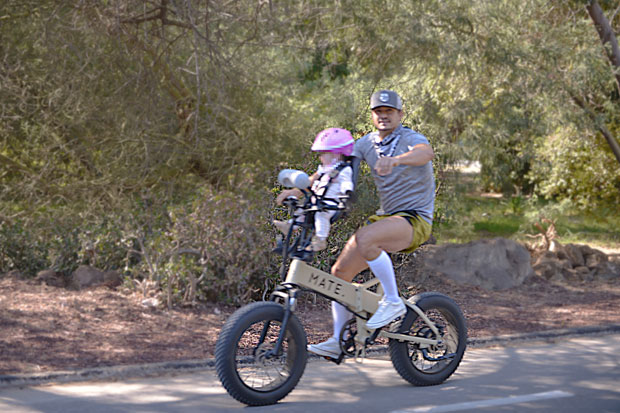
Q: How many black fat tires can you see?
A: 2